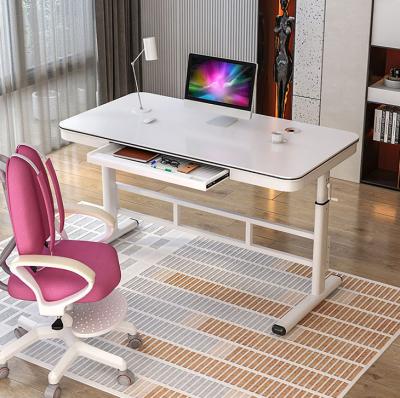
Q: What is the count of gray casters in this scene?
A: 5